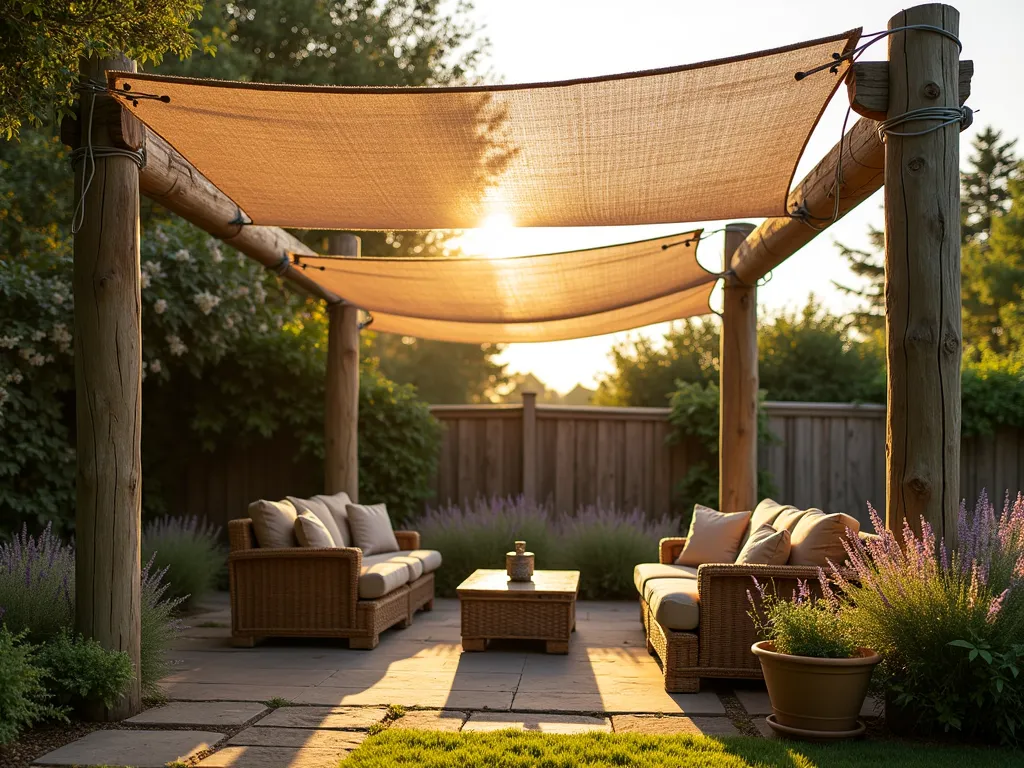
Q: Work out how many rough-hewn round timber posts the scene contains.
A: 4